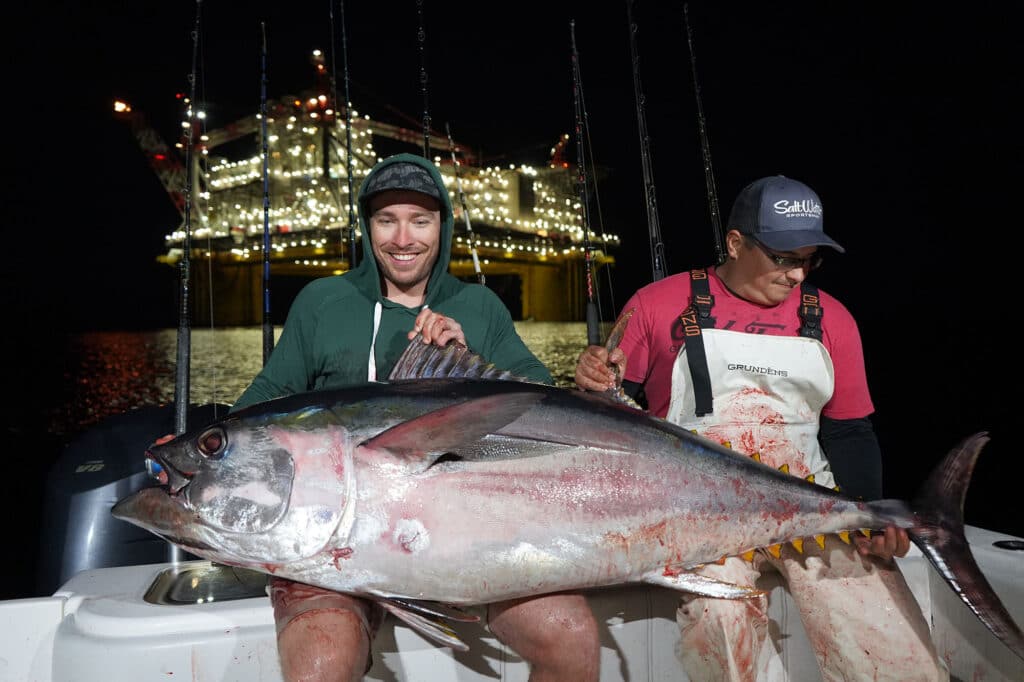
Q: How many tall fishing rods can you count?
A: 8